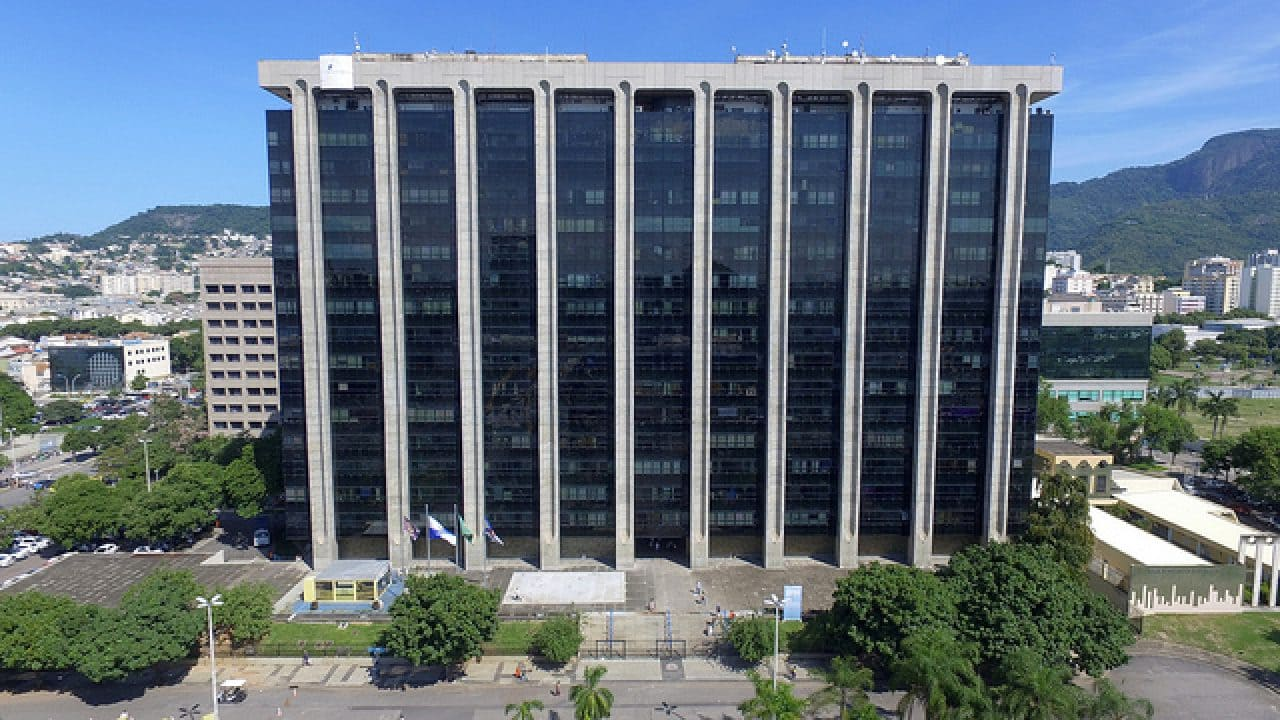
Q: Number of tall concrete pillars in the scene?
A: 10